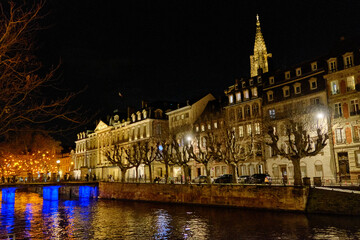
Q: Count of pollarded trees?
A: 8